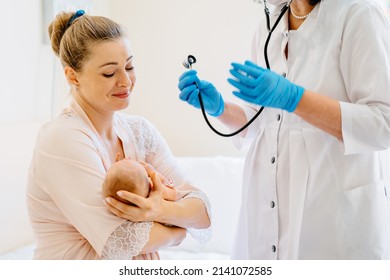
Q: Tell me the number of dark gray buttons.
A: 5